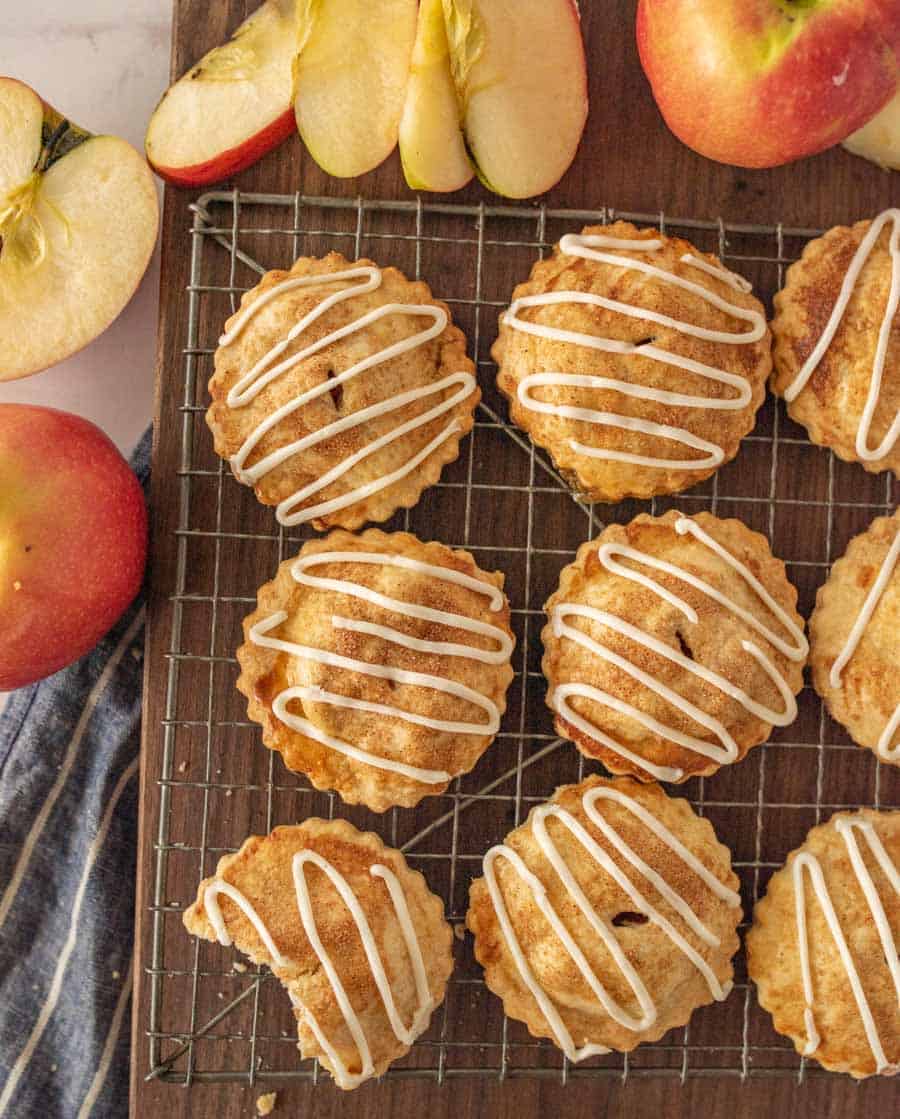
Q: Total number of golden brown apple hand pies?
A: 9